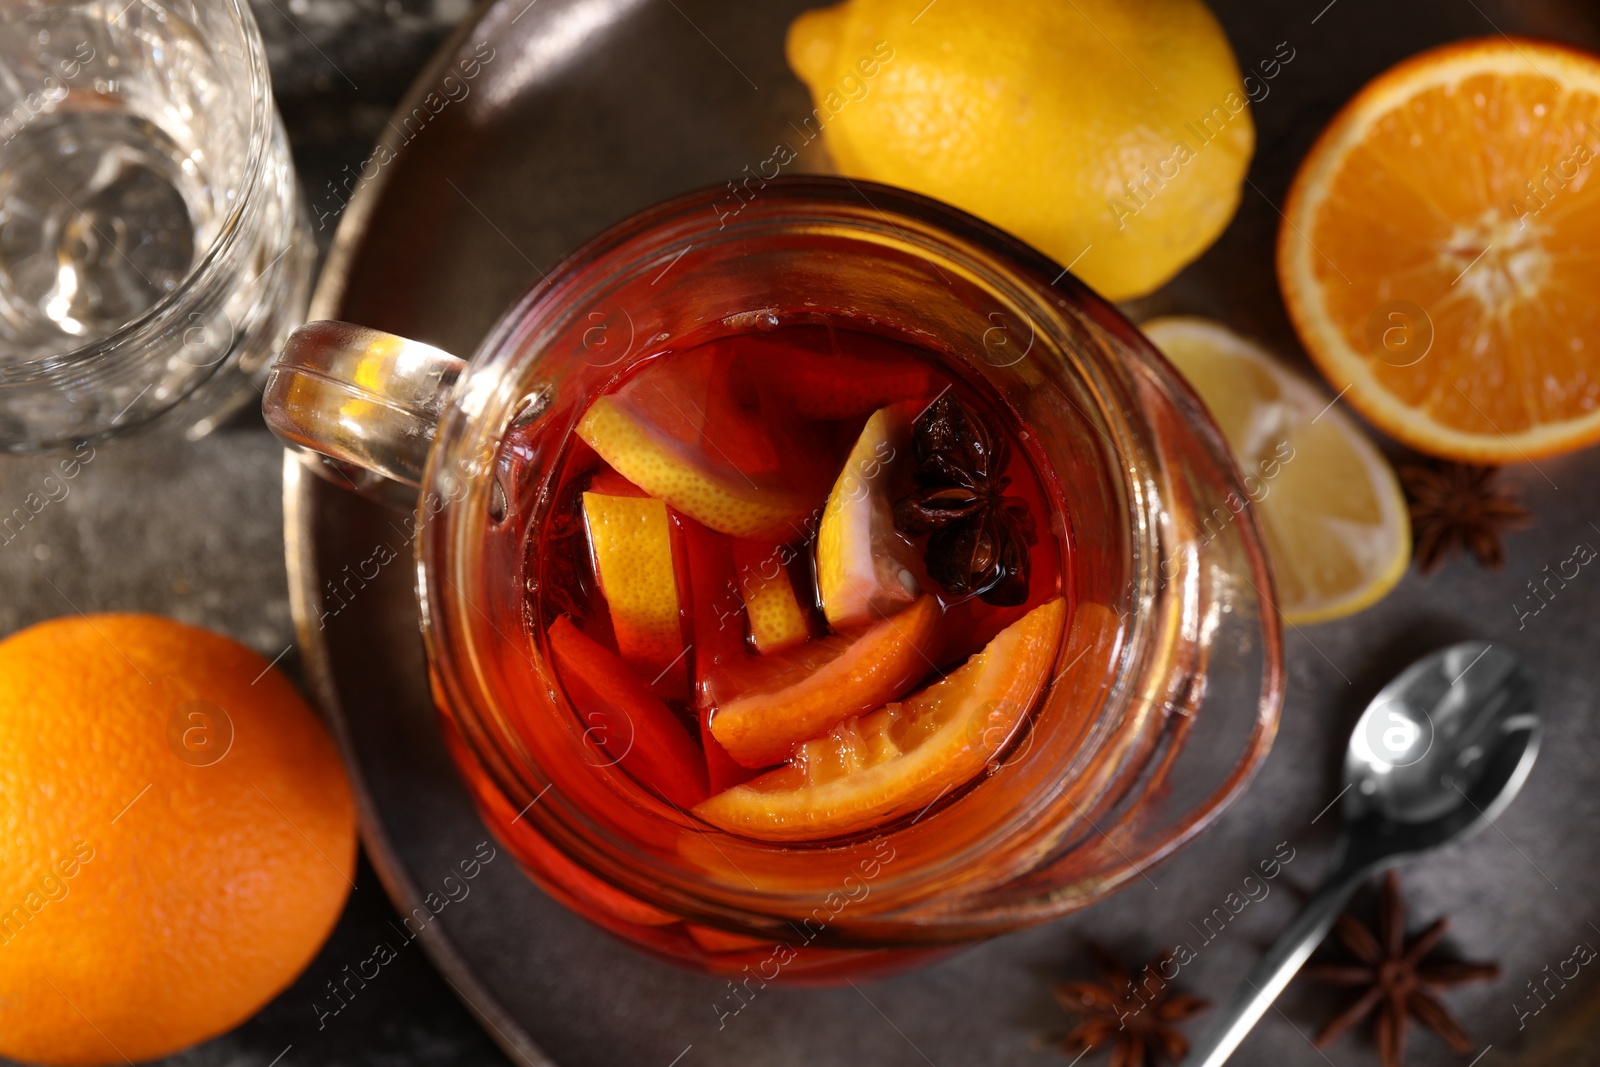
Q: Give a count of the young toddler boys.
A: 0